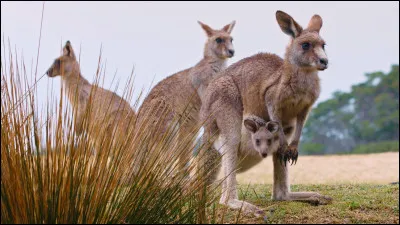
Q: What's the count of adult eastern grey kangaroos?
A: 3